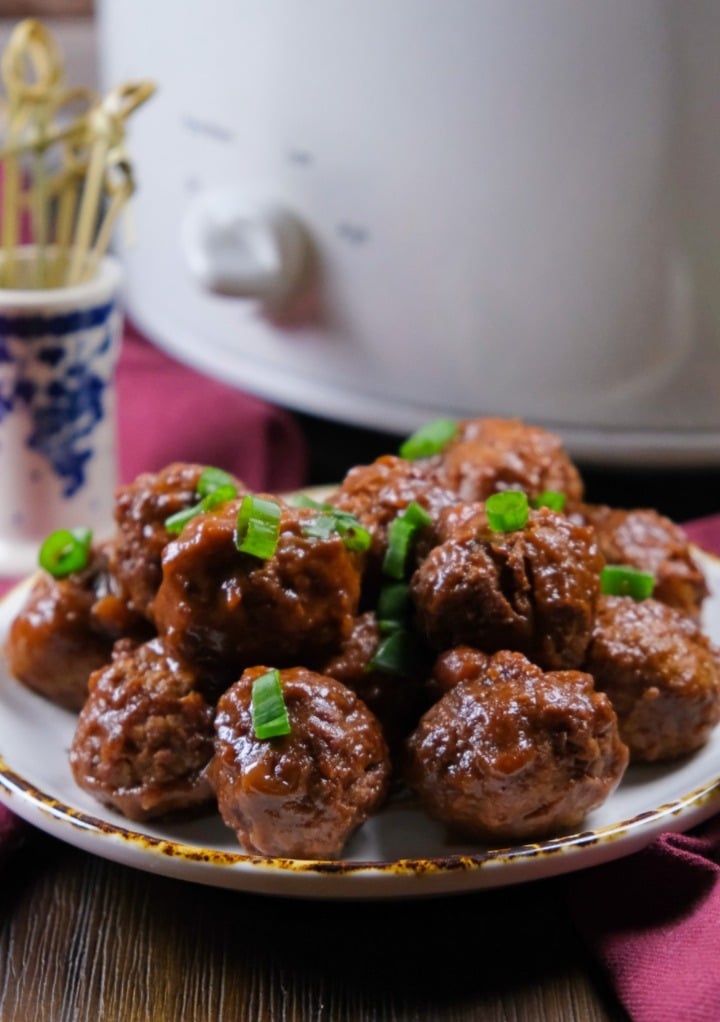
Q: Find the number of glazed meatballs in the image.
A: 12